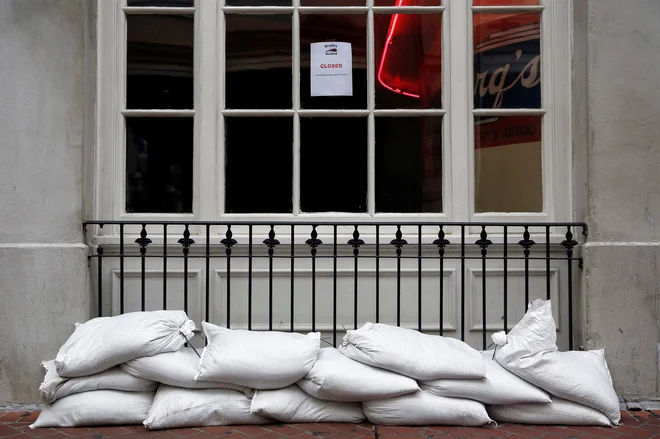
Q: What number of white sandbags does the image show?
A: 13